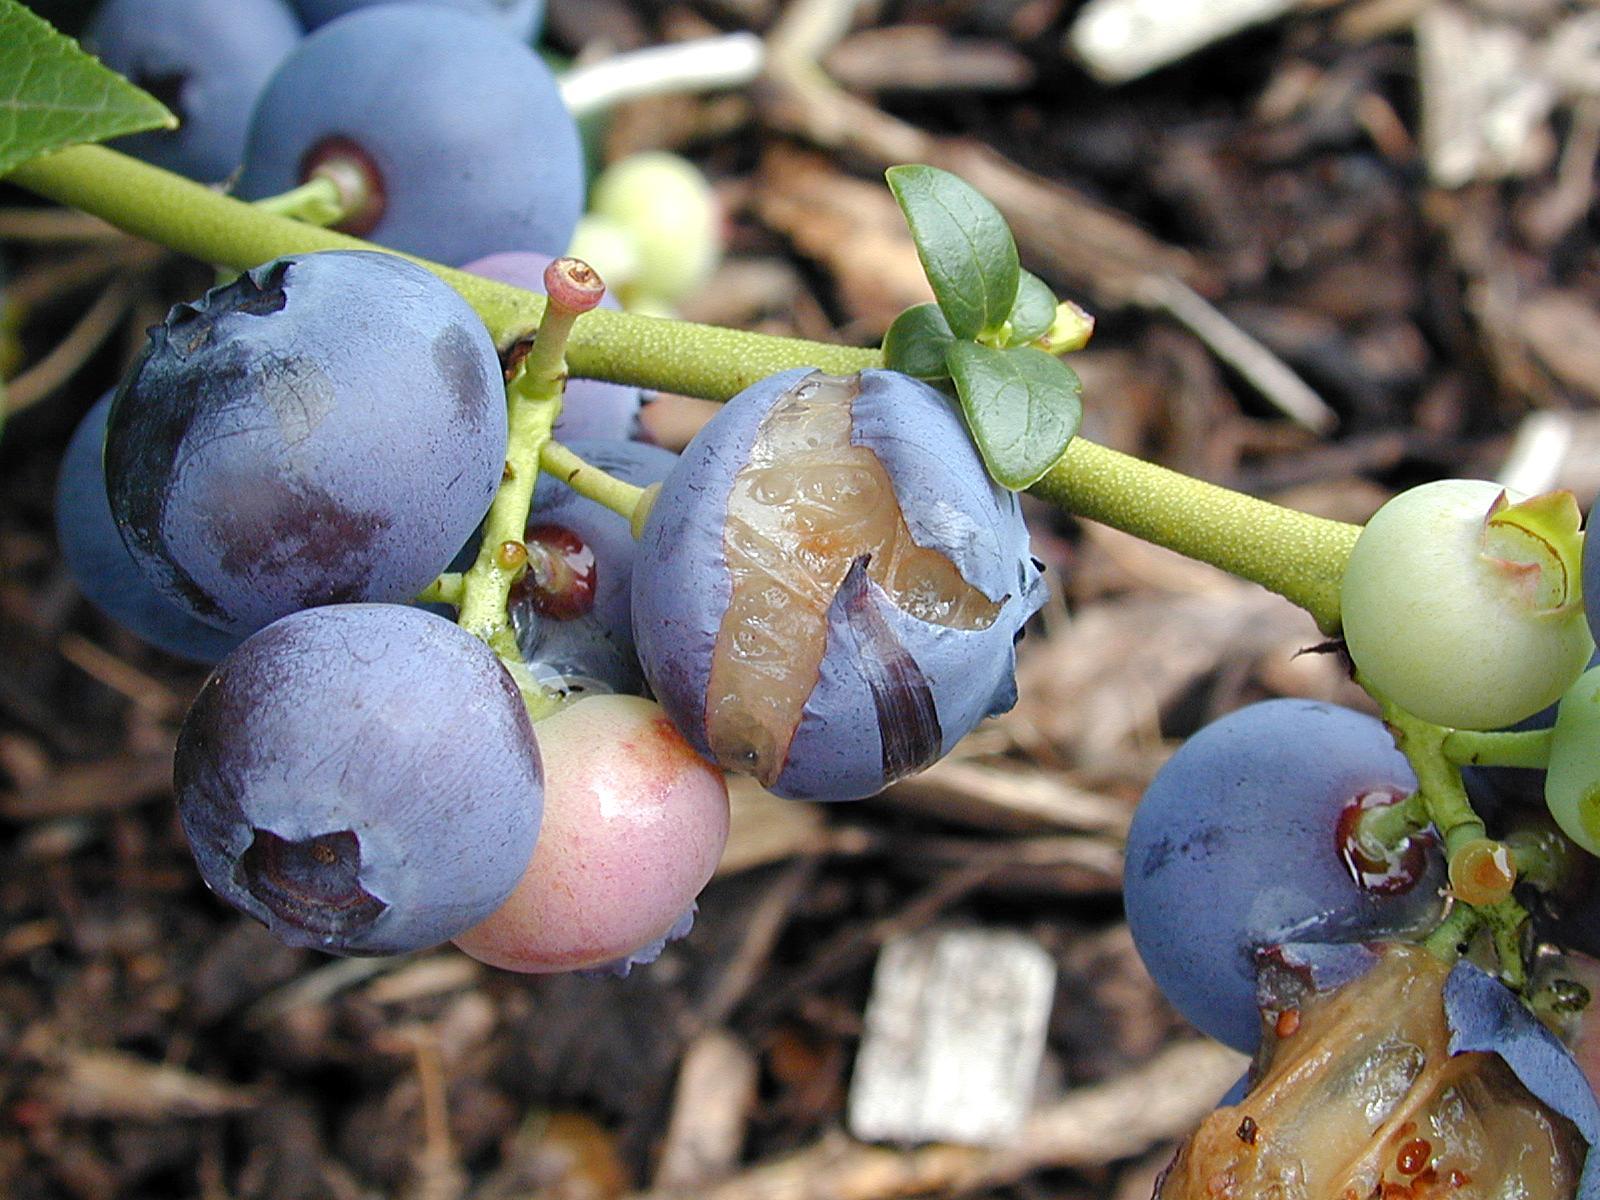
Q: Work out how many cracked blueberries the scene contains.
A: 2